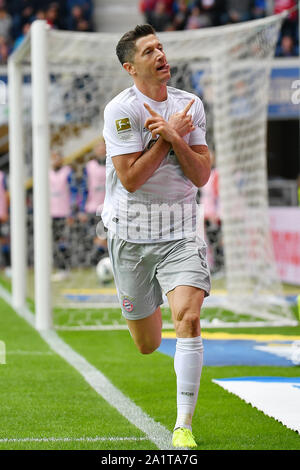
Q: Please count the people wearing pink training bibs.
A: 4